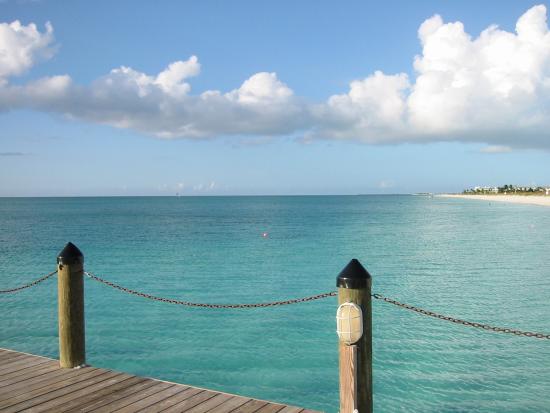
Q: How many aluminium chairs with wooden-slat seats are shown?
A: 0